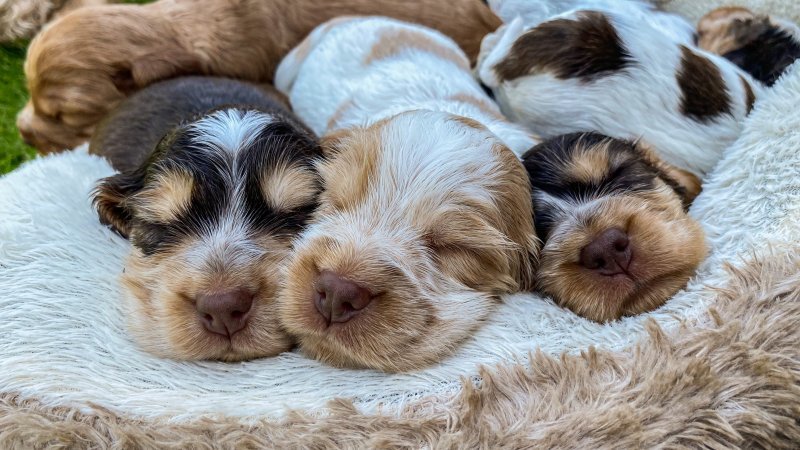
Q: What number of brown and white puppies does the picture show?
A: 2